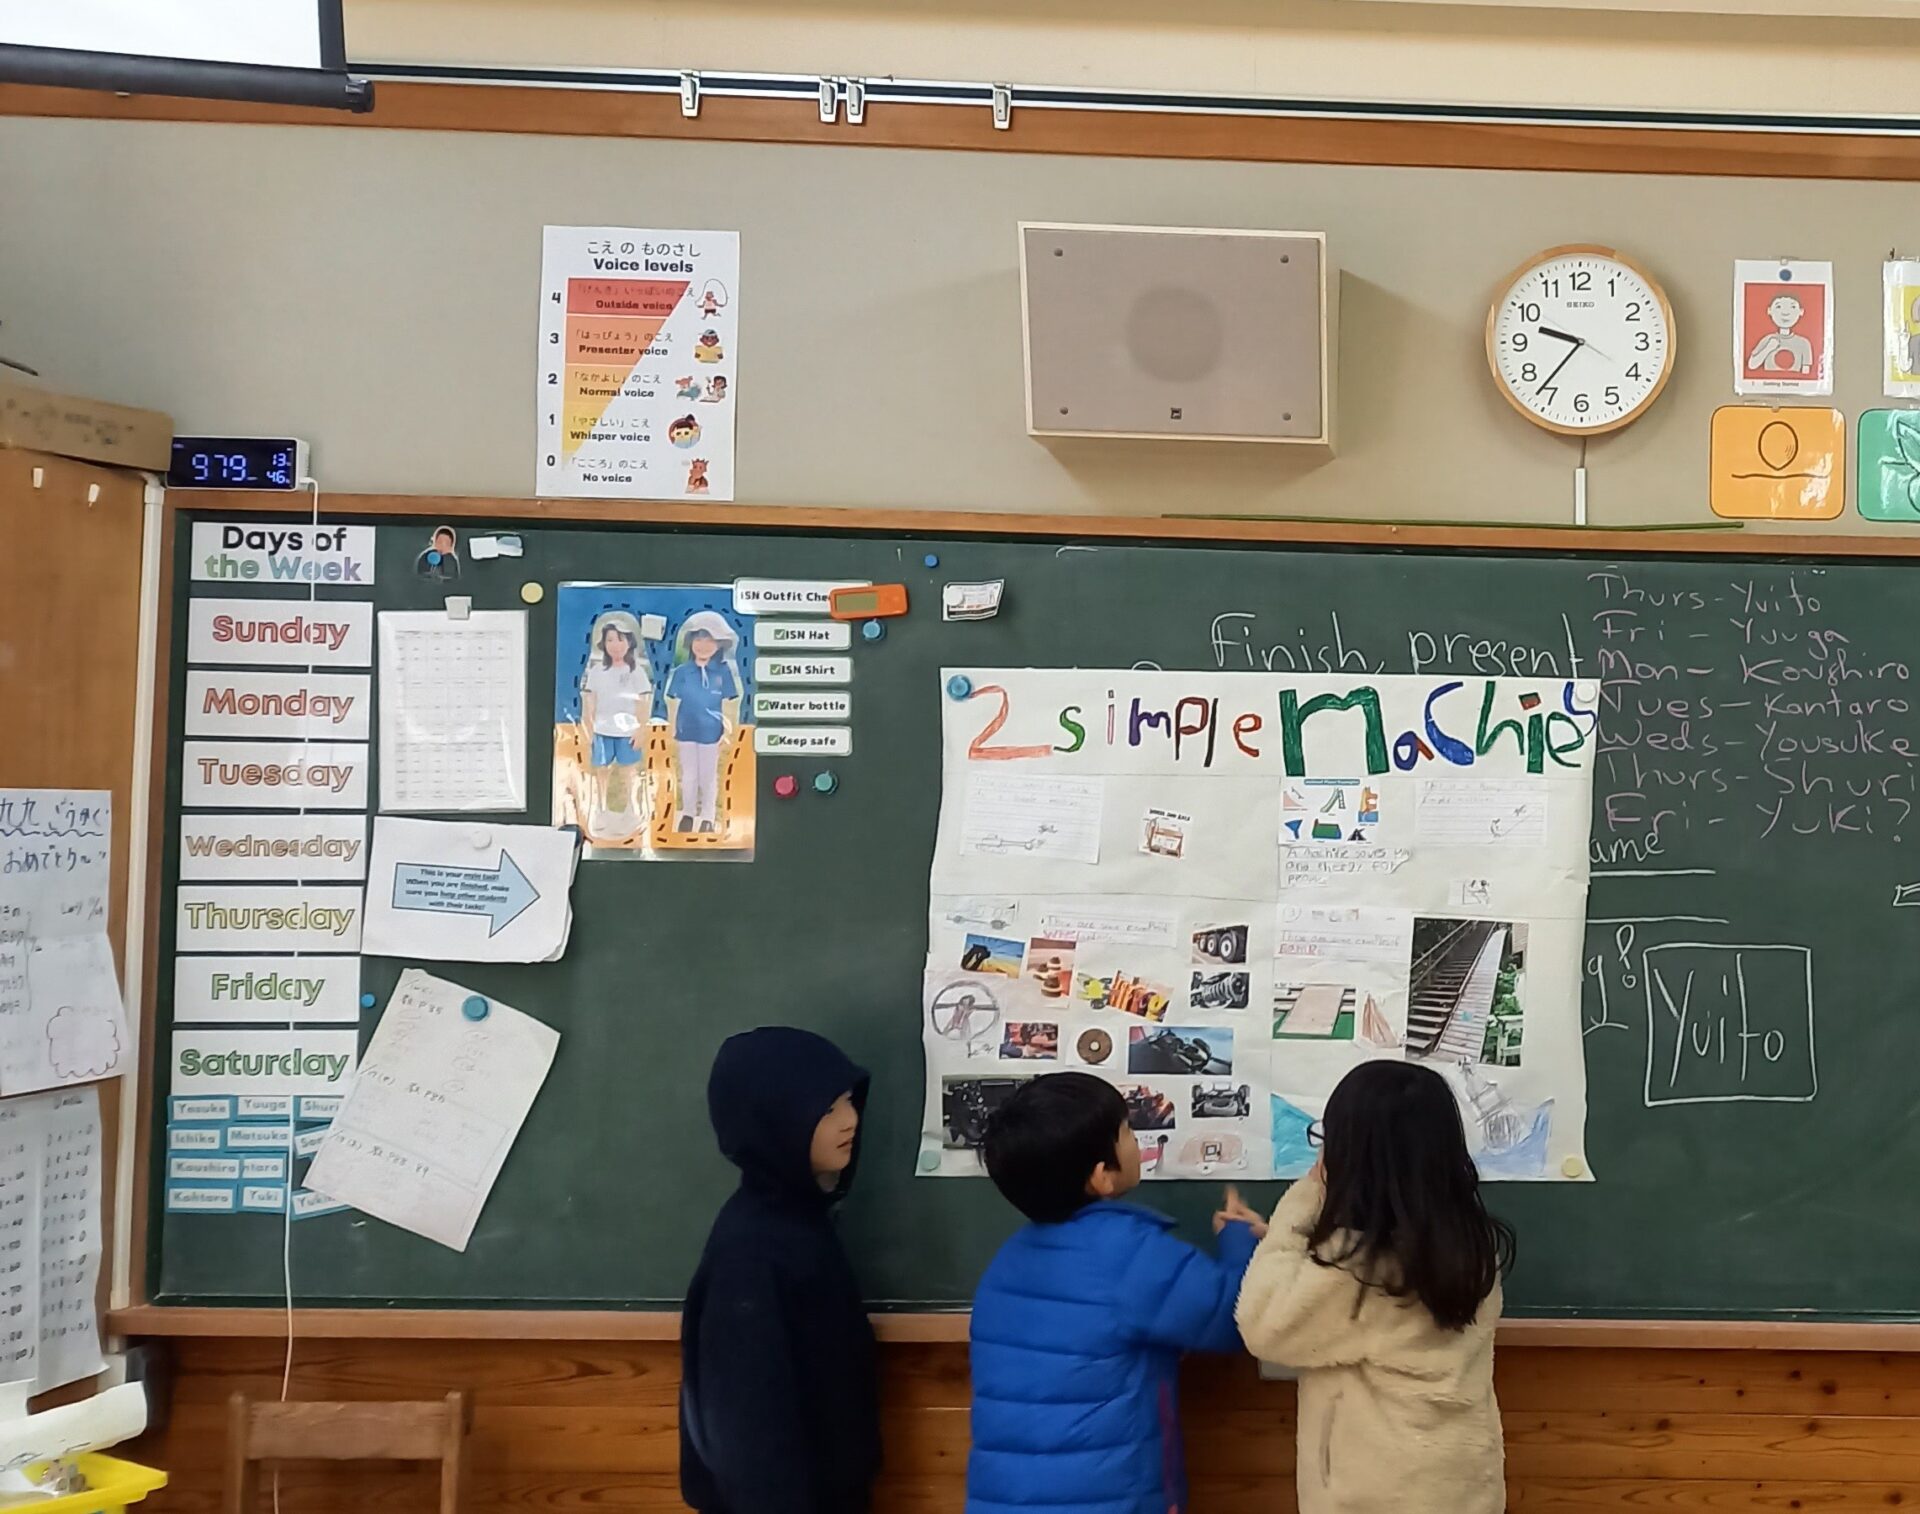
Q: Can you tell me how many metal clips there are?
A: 4